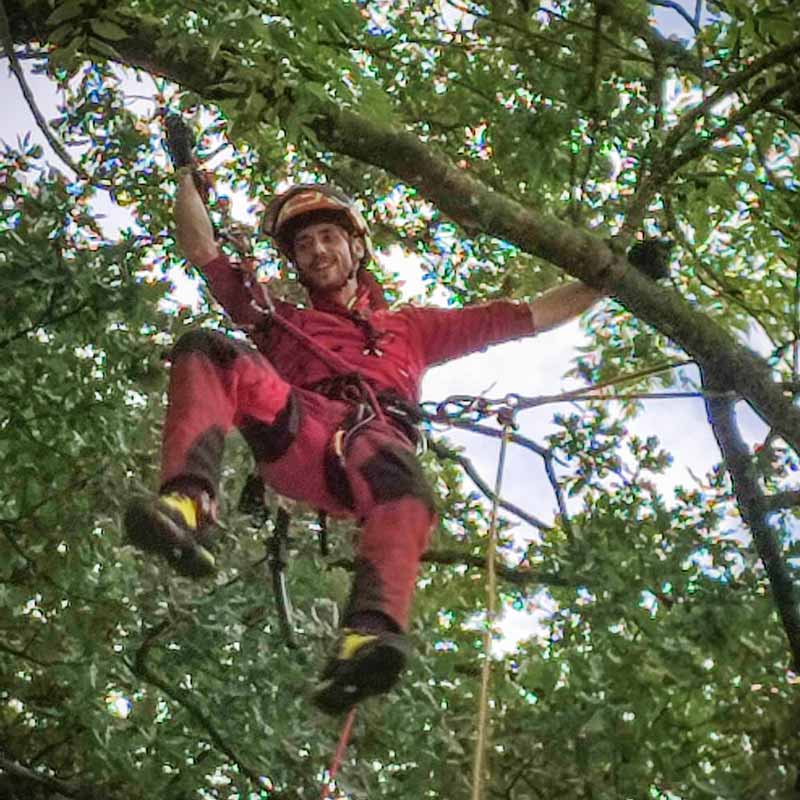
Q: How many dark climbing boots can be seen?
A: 2